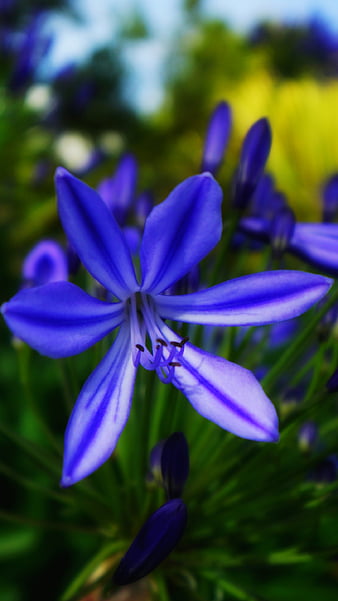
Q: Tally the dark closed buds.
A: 2